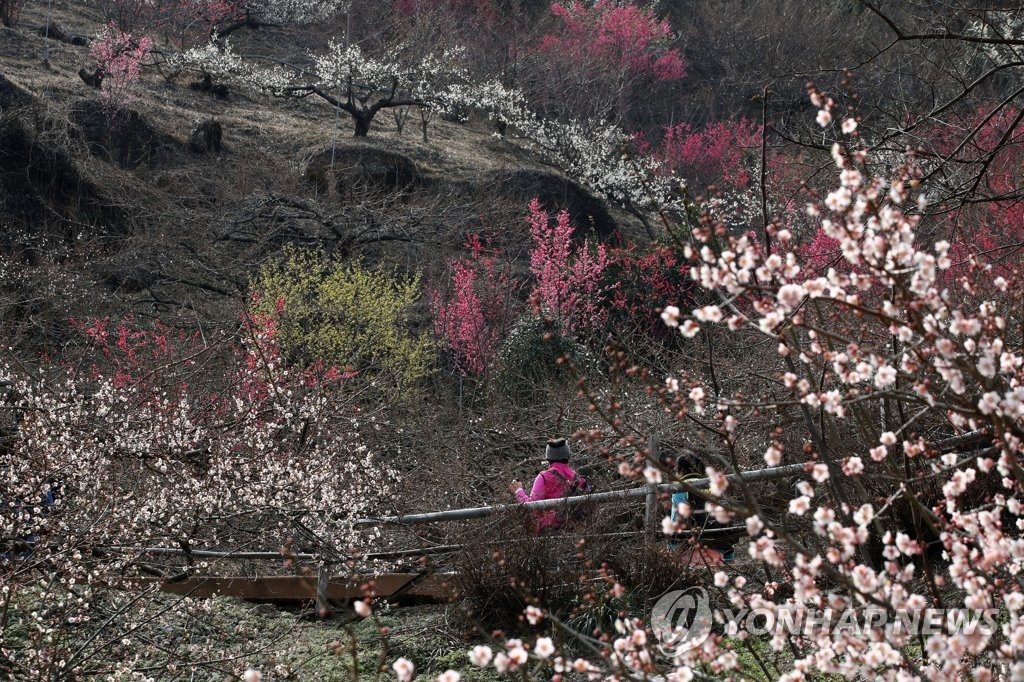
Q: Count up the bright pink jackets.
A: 1